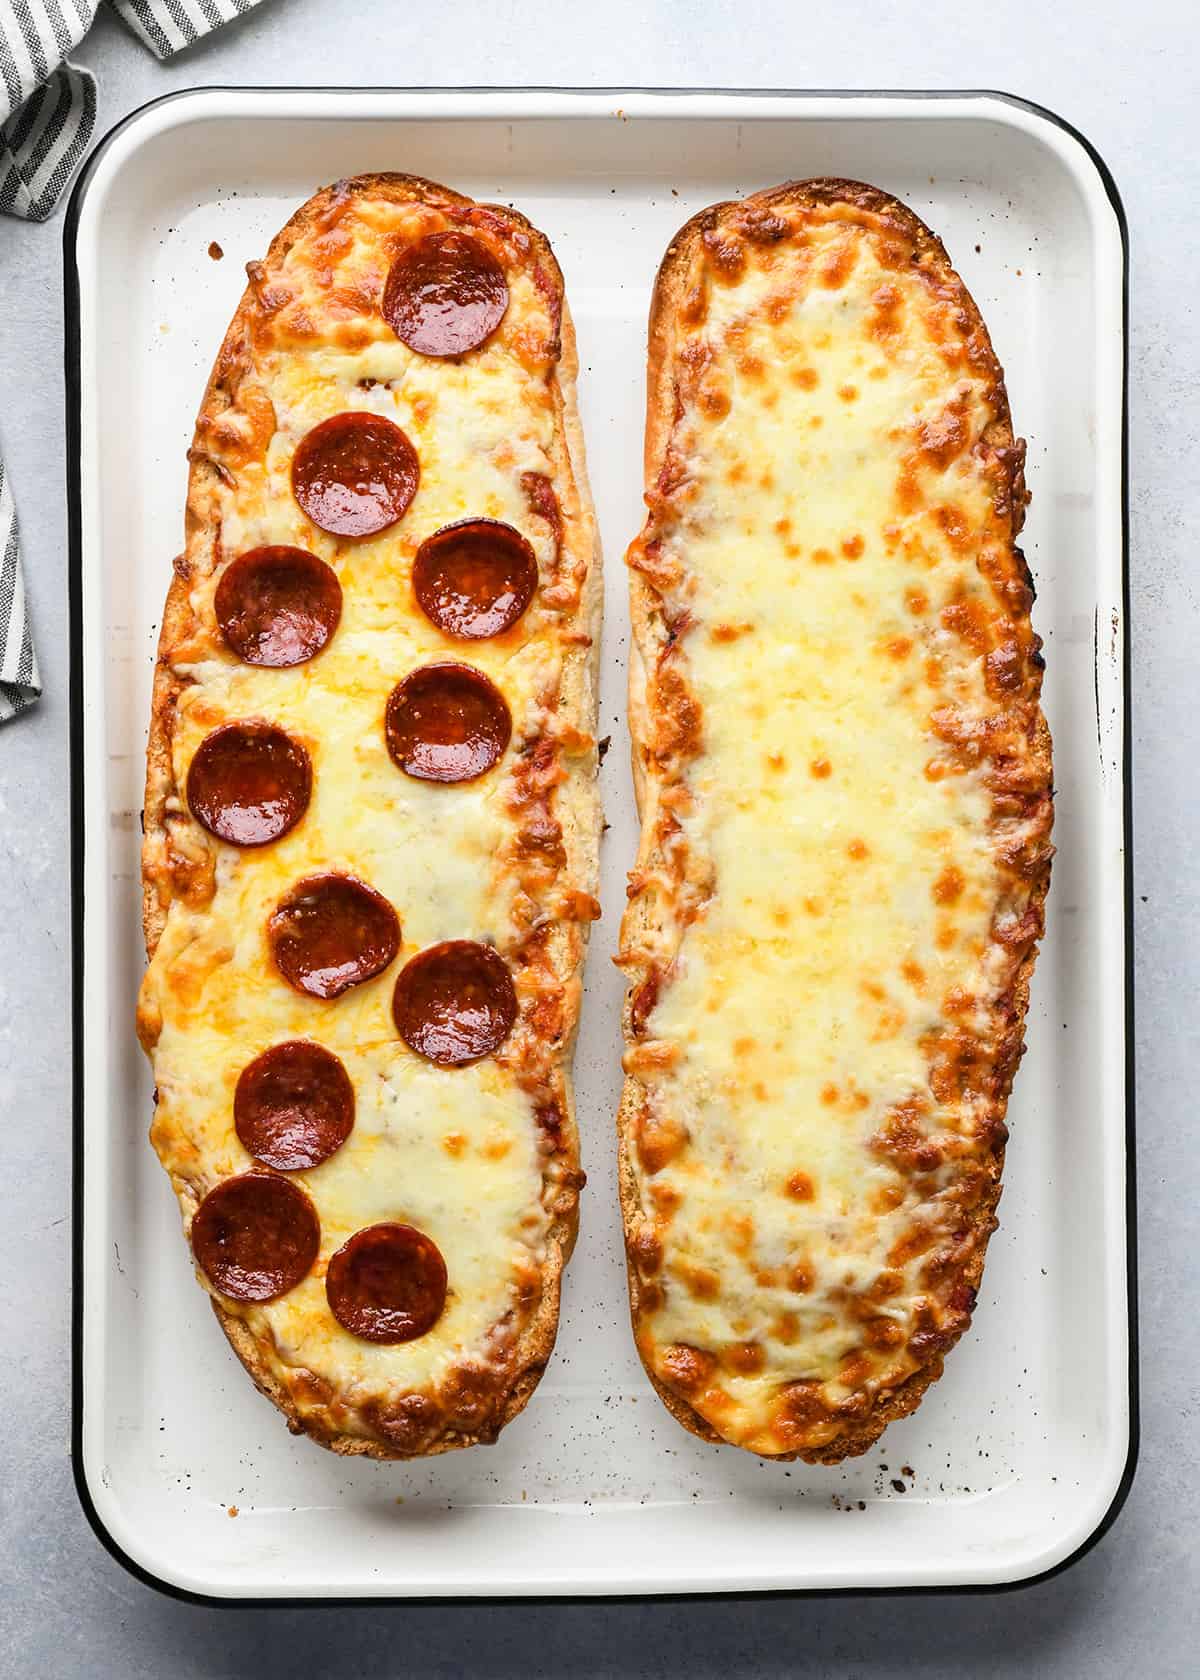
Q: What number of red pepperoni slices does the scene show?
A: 11